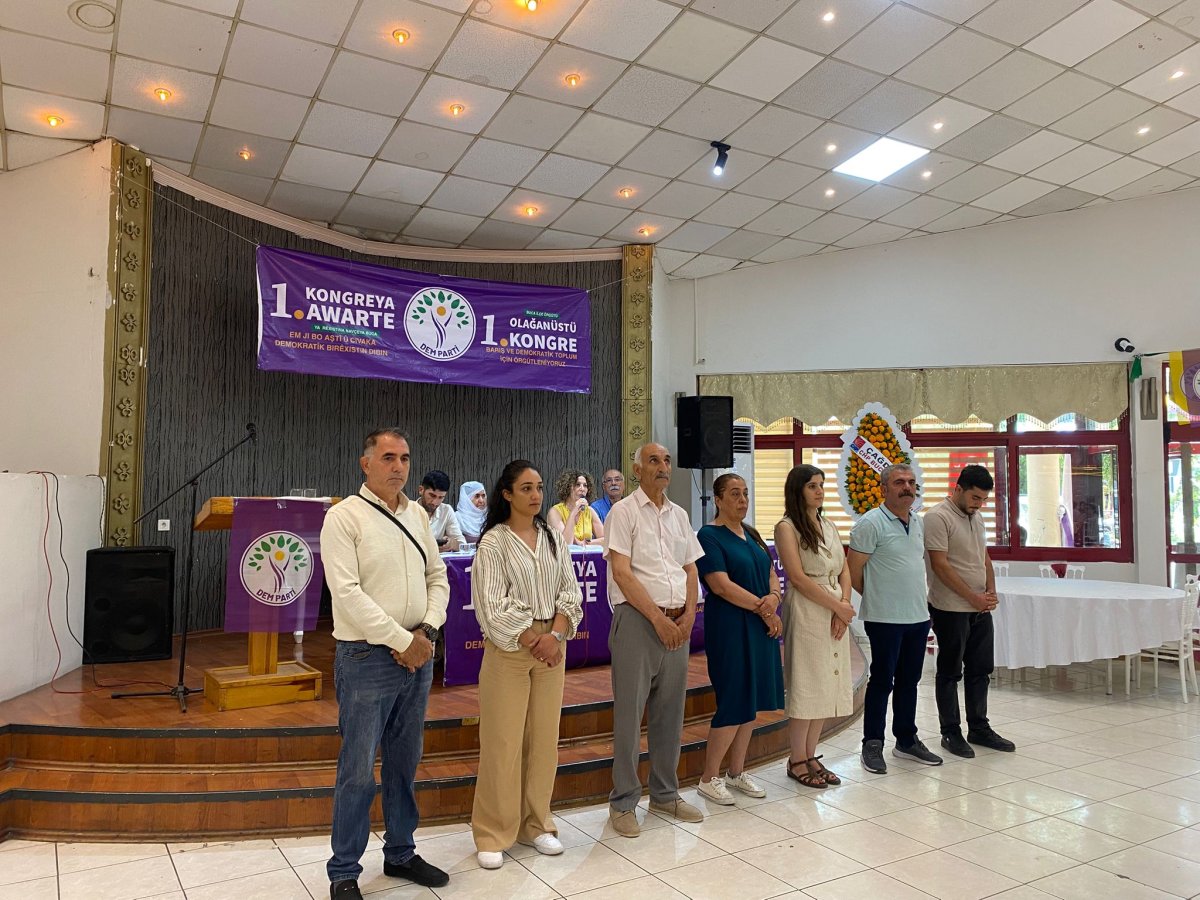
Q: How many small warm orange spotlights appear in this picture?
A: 10